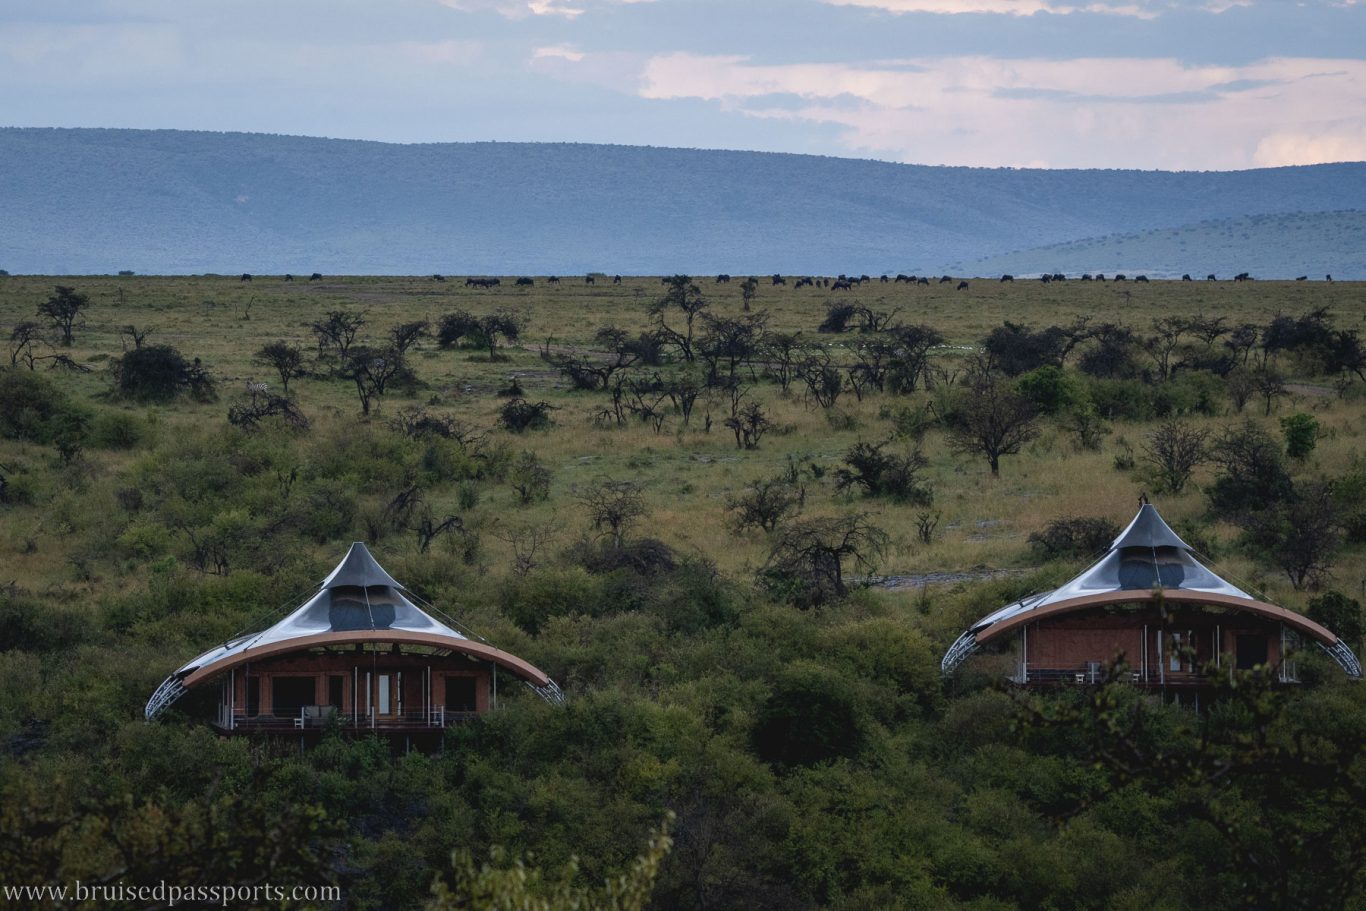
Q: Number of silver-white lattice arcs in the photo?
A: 4